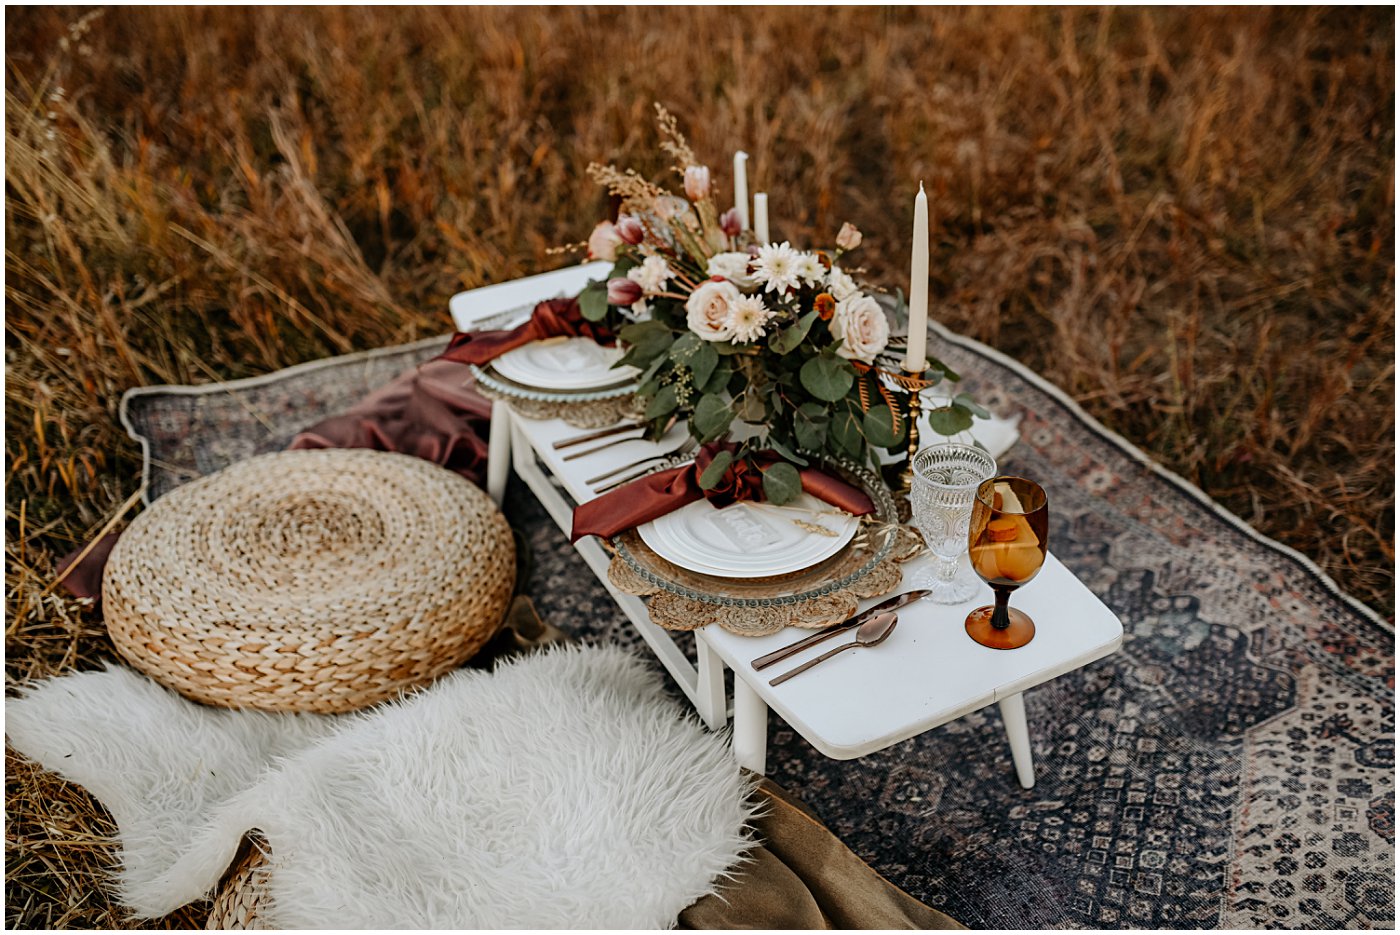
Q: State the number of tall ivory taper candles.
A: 3